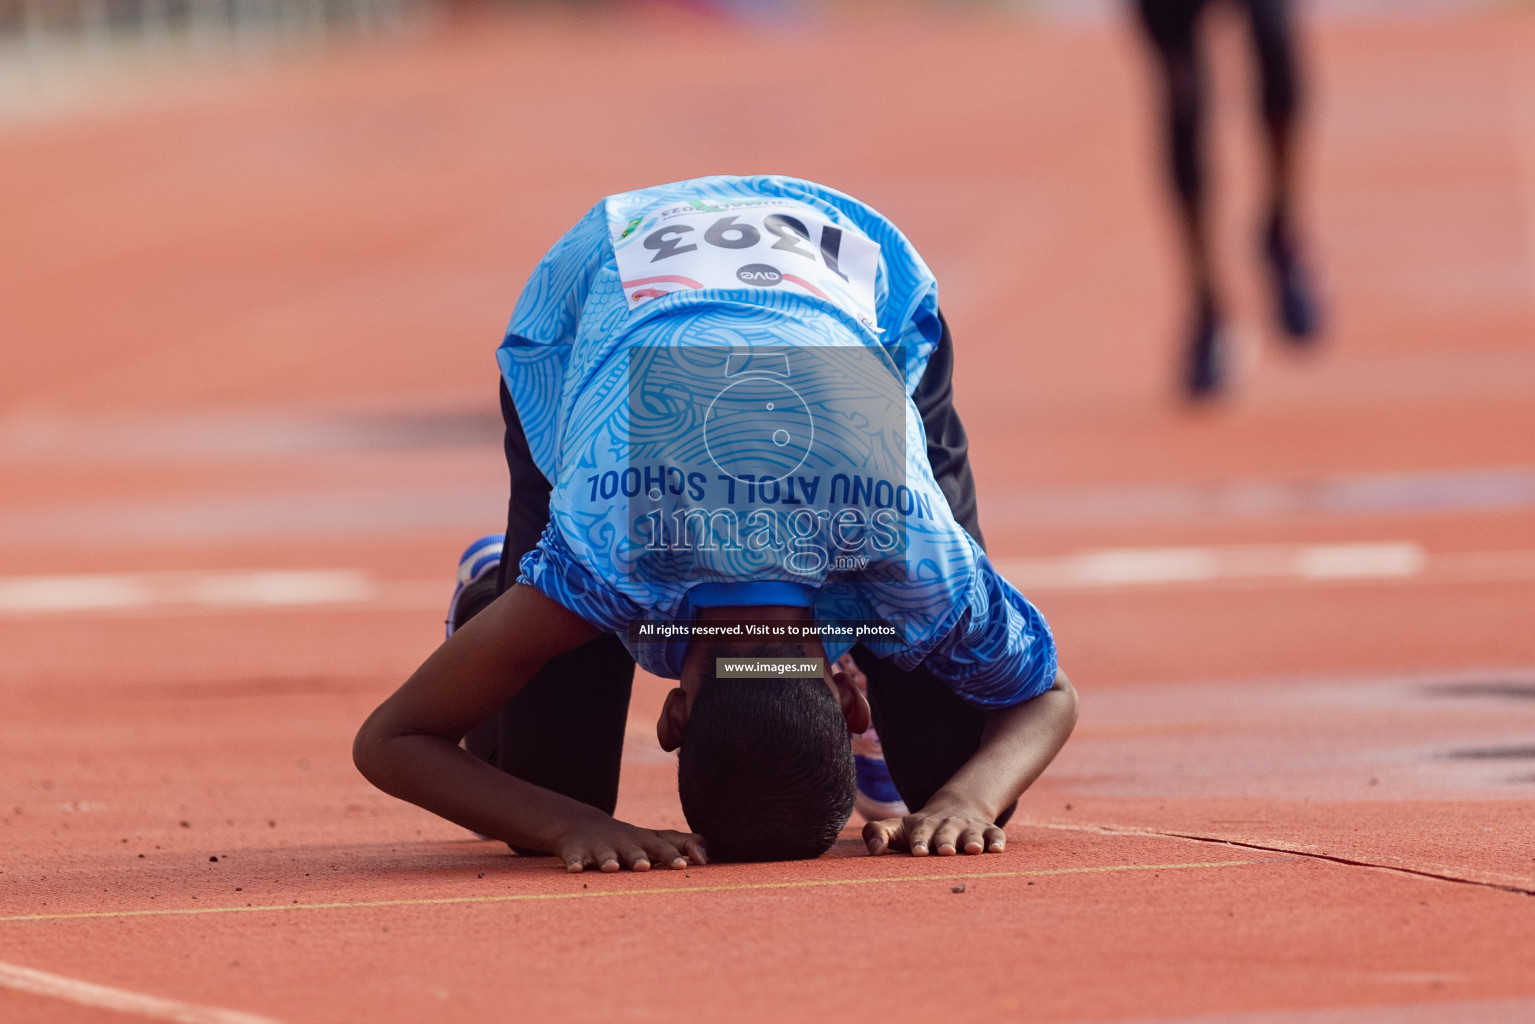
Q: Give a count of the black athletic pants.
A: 2